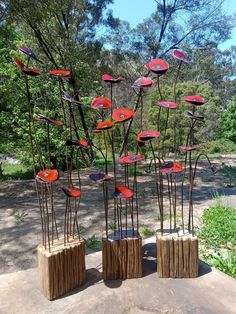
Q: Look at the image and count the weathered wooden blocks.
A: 3